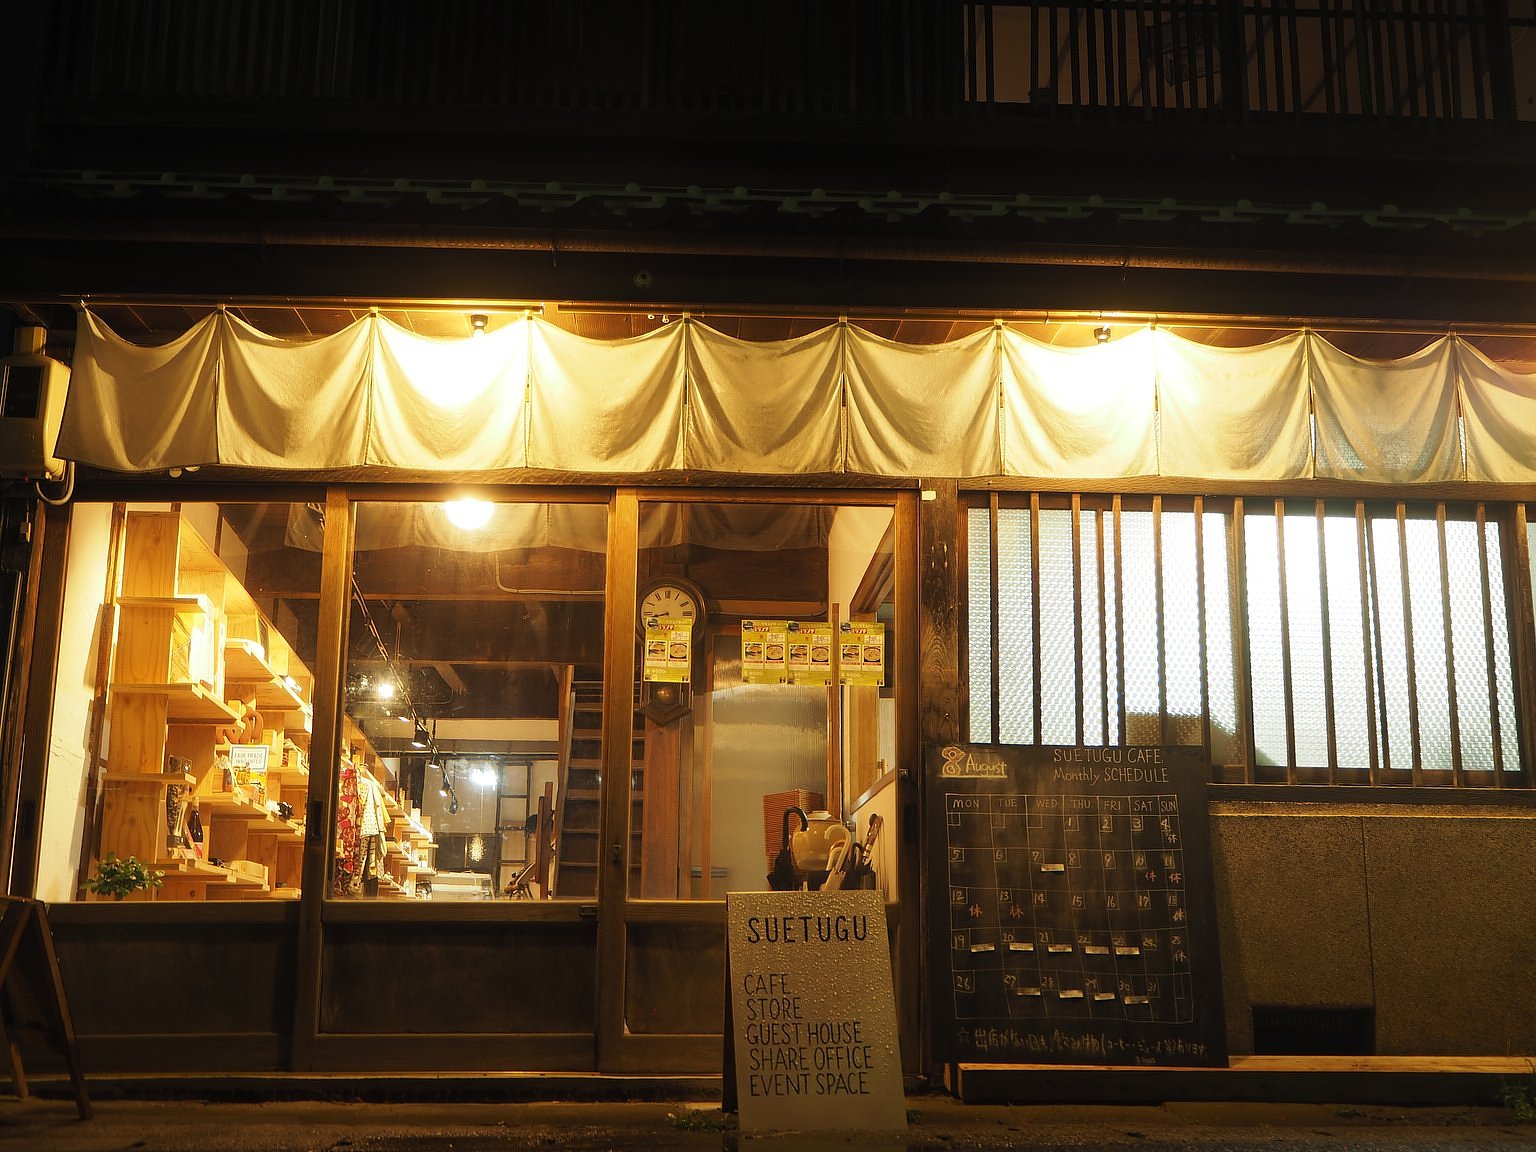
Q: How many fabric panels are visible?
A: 10